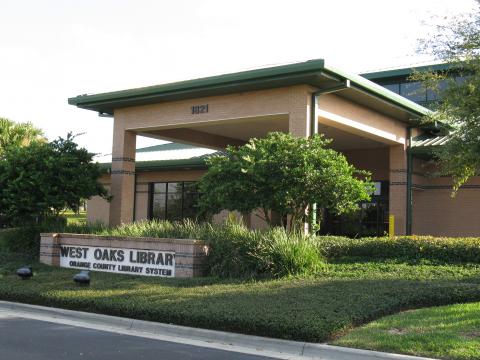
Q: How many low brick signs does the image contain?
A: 1